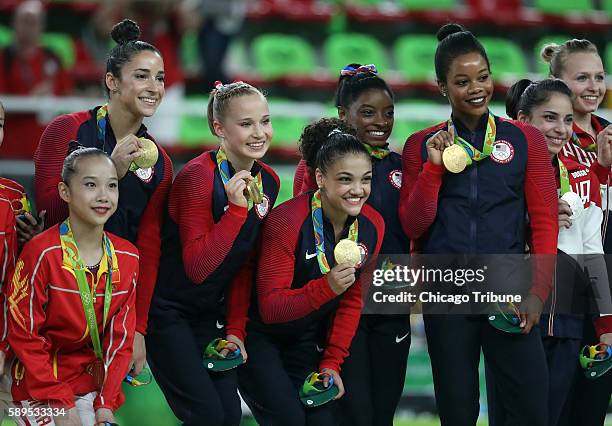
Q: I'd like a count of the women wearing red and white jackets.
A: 2